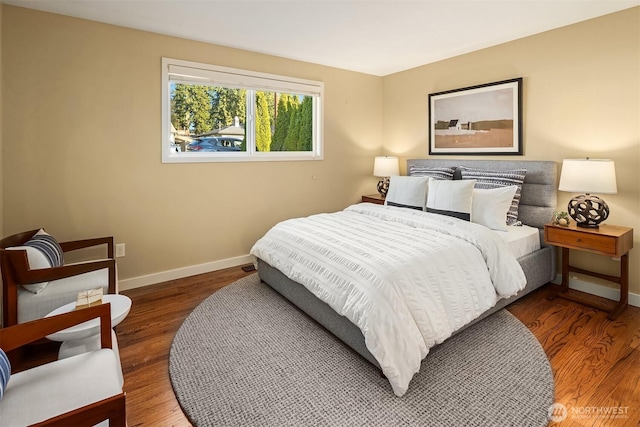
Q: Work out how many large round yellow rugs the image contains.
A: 0